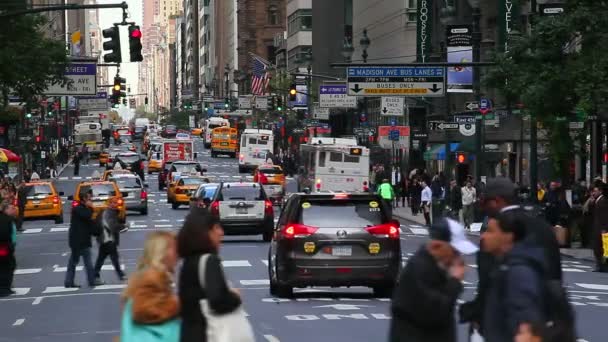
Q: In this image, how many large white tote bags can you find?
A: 1